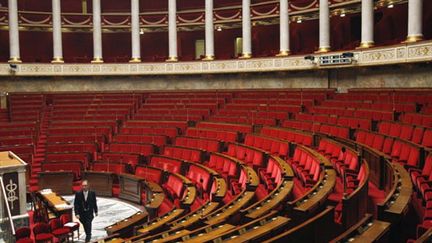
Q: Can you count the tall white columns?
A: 11